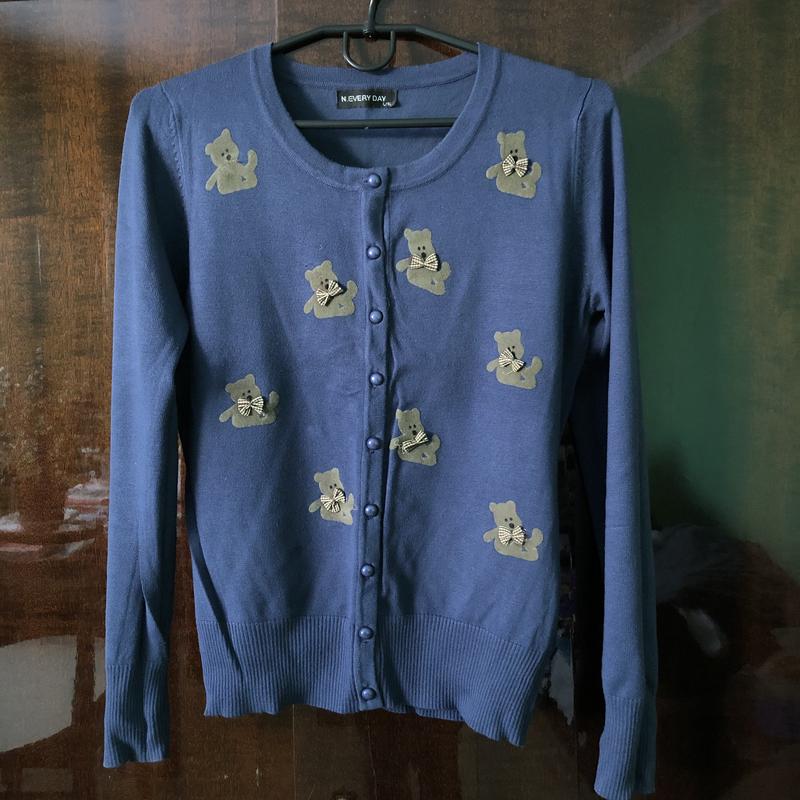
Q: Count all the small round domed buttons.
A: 9